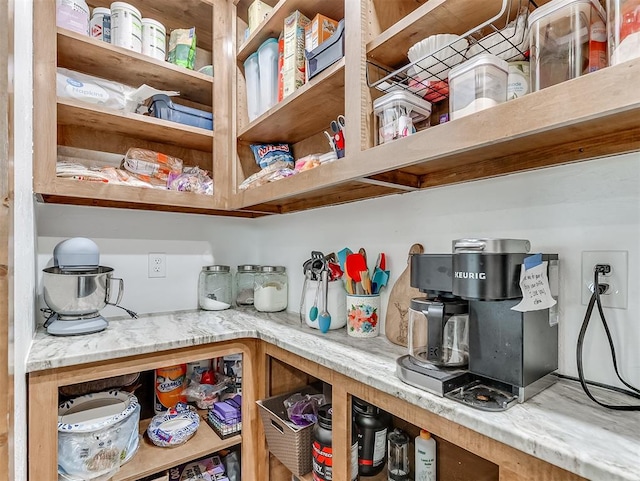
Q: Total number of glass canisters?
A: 3